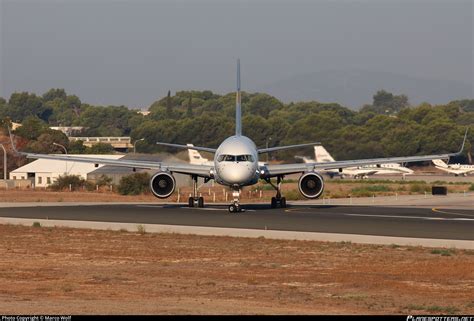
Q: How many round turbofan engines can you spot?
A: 2